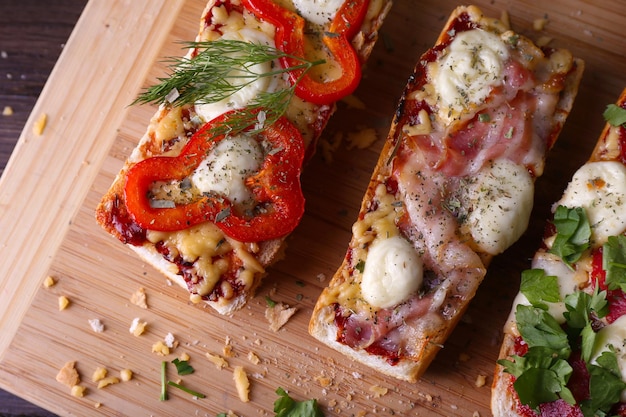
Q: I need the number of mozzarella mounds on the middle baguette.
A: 3